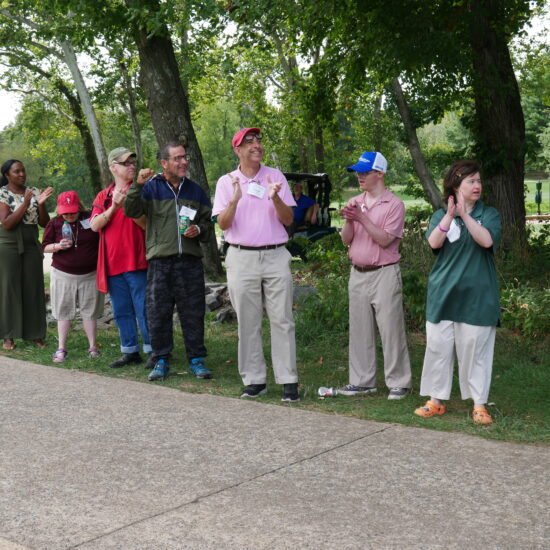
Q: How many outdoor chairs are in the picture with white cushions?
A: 0